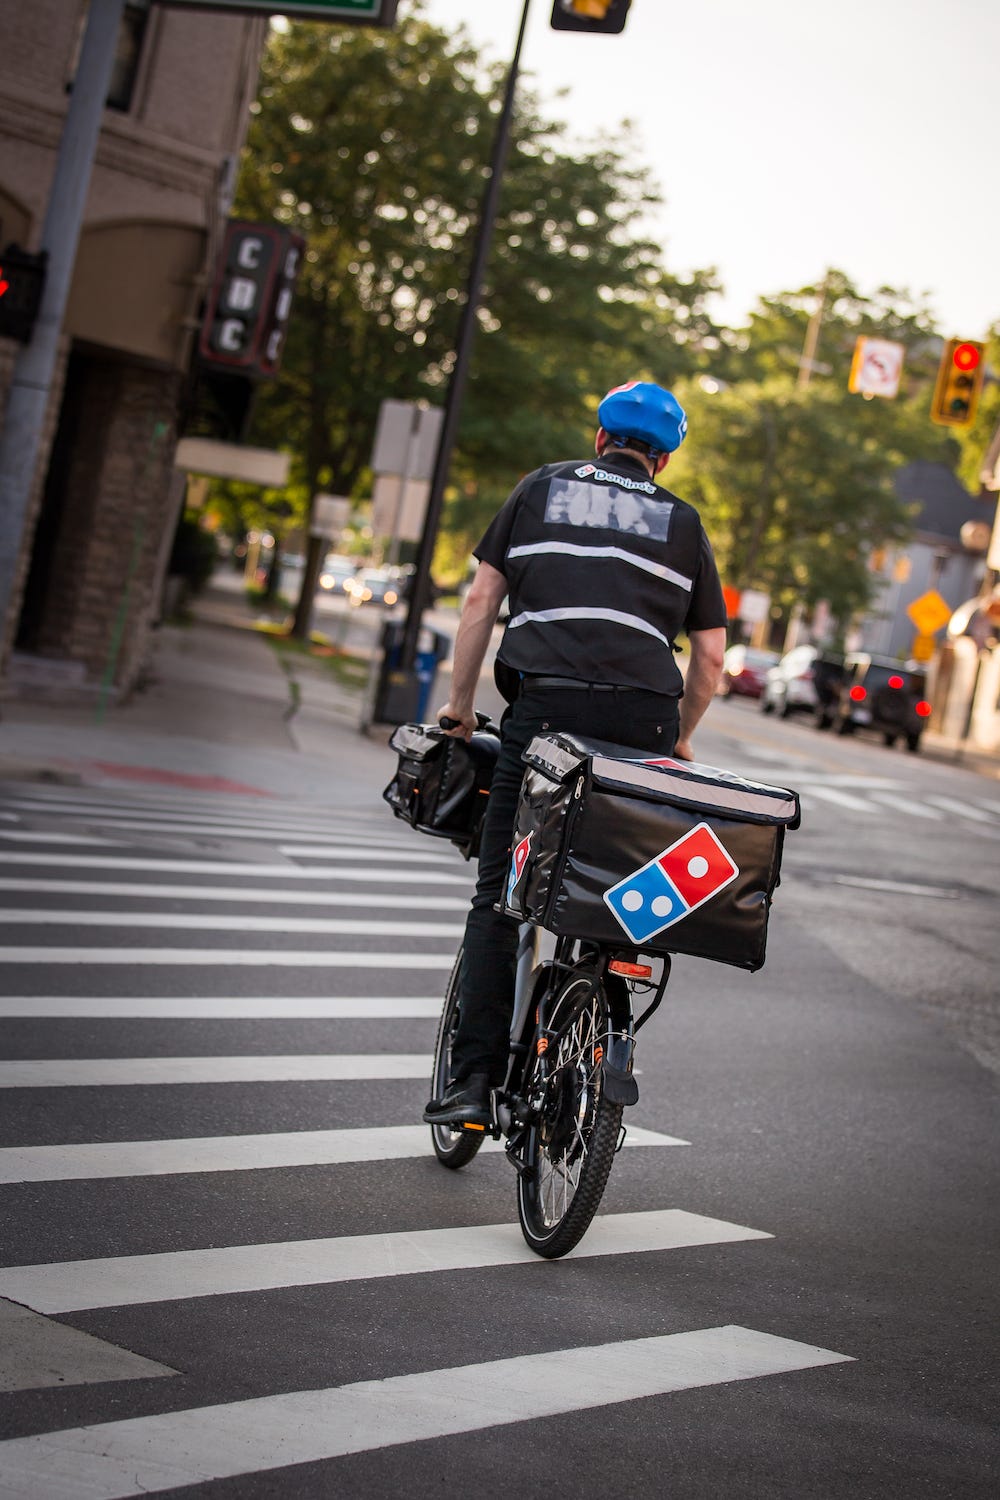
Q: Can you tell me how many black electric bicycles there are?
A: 1